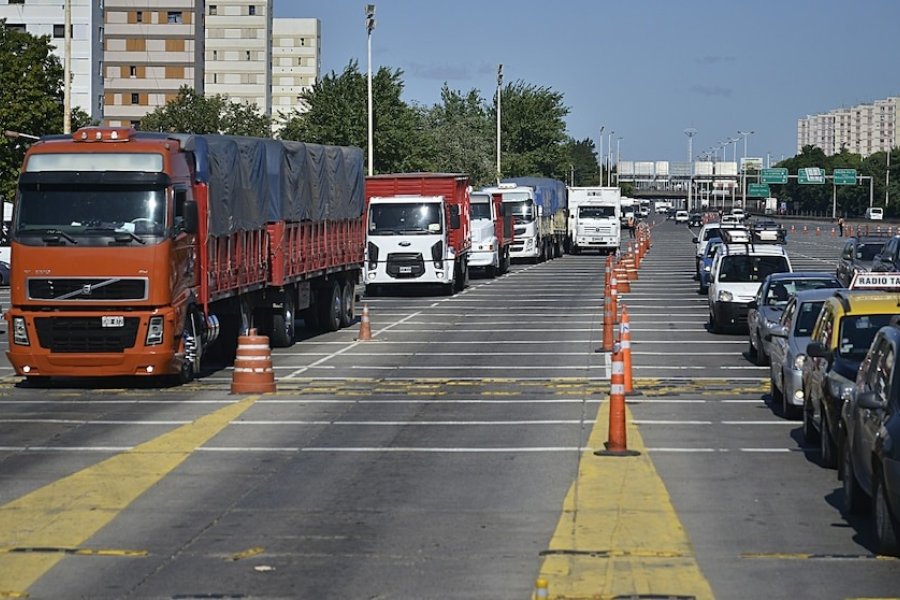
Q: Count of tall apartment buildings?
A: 5